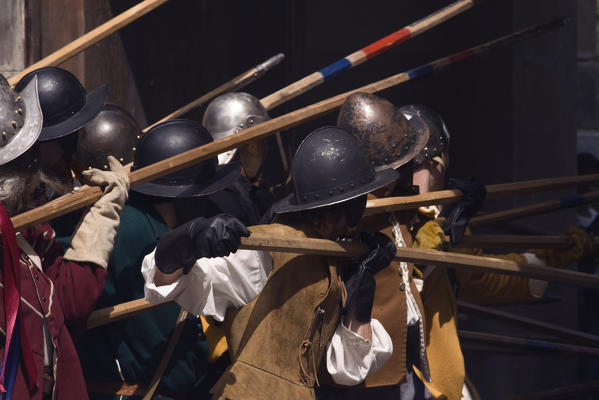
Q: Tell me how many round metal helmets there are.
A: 8